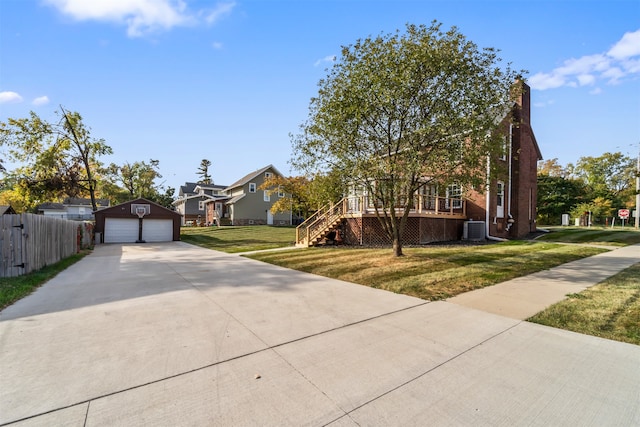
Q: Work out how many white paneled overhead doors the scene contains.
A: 2